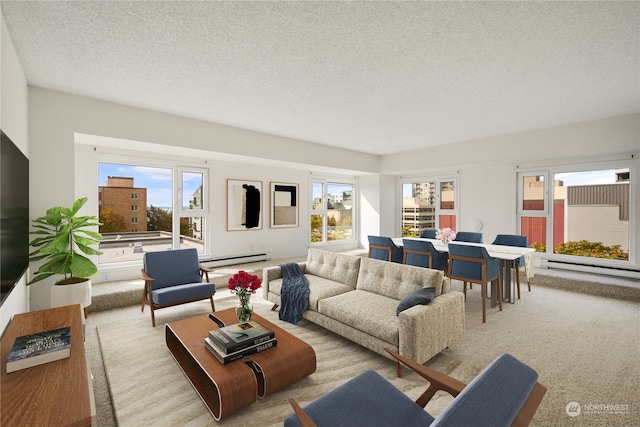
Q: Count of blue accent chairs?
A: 2